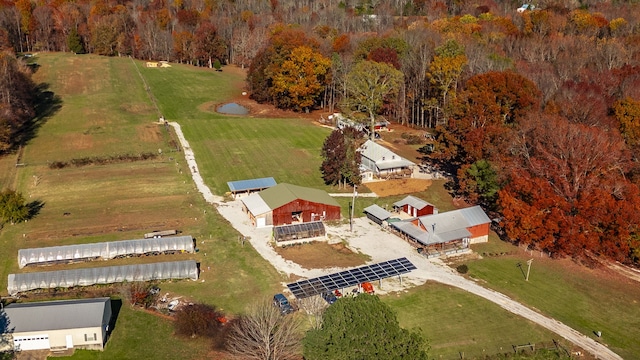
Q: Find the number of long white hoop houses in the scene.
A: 2